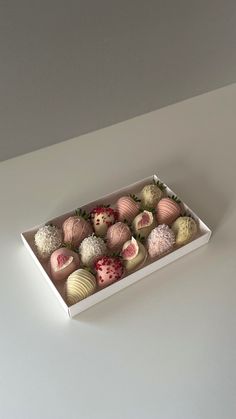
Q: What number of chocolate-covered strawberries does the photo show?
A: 15